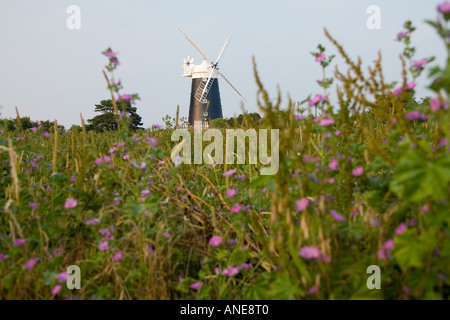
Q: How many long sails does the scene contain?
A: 4